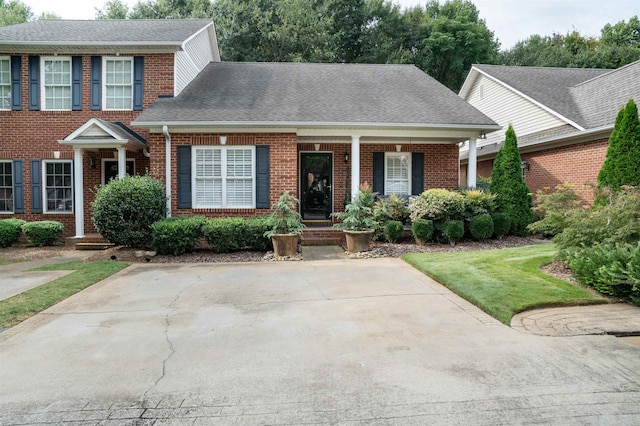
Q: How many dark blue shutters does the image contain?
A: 11